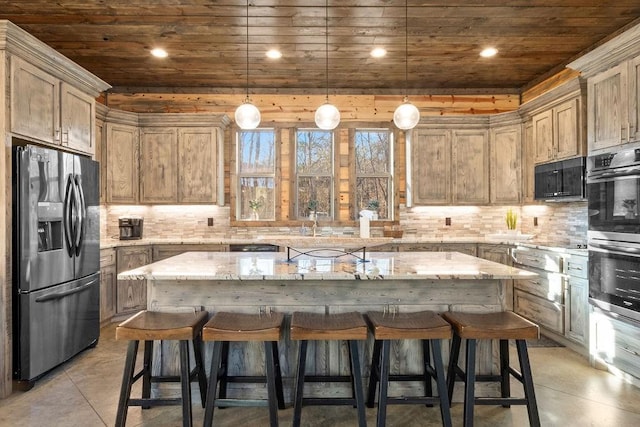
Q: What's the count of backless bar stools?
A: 5